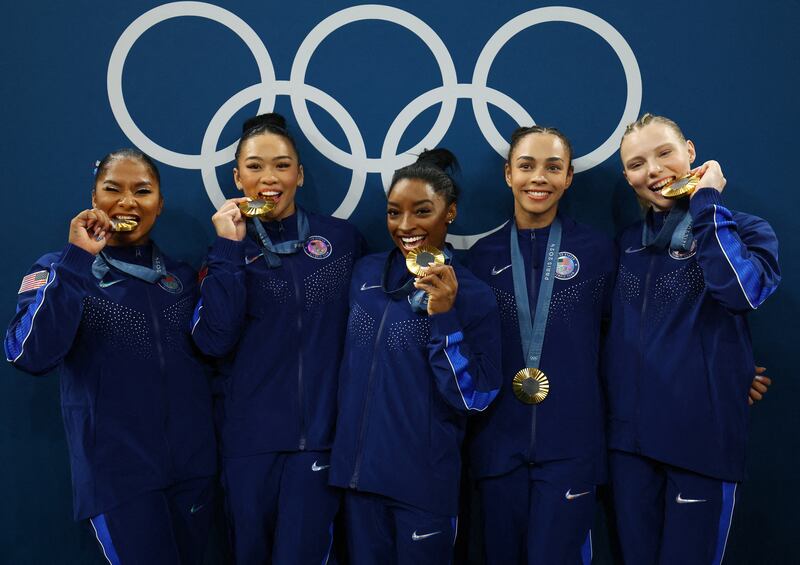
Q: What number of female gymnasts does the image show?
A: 5